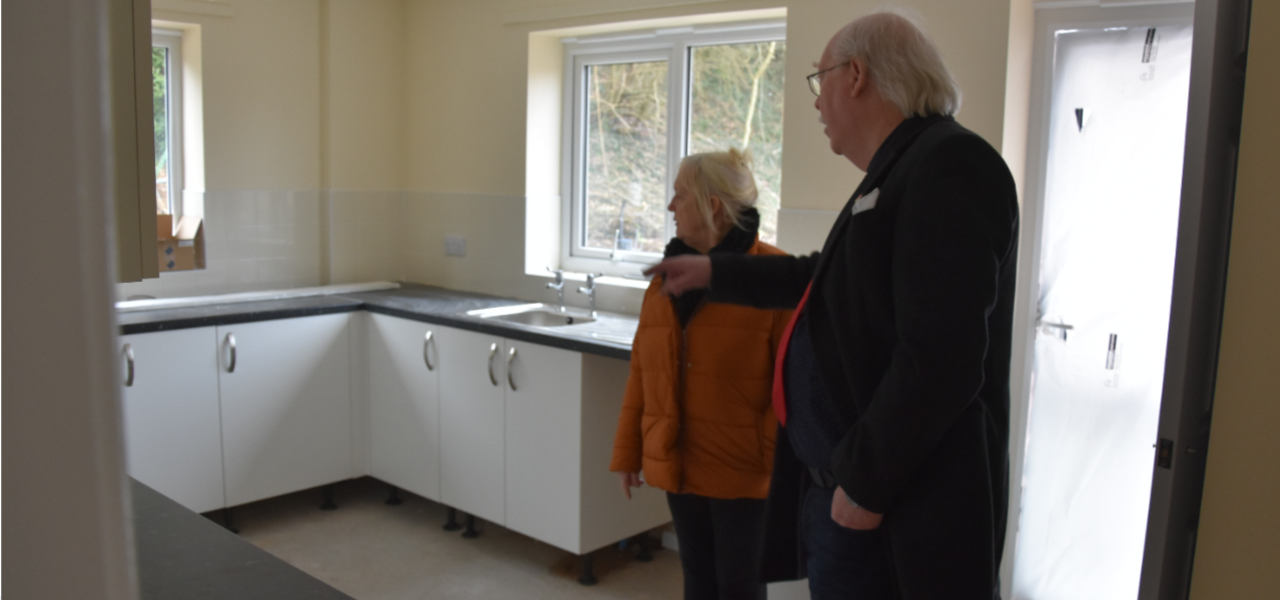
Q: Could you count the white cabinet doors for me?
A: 5